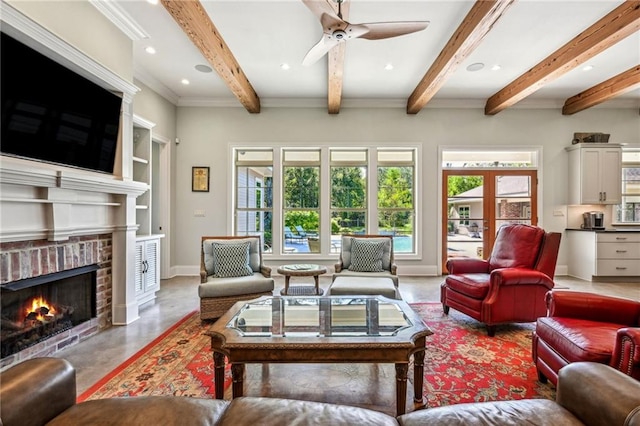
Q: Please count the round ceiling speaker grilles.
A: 2